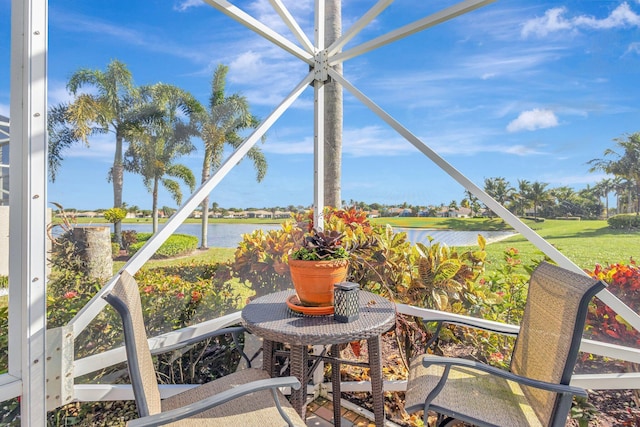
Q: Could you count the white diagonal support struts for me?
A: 6